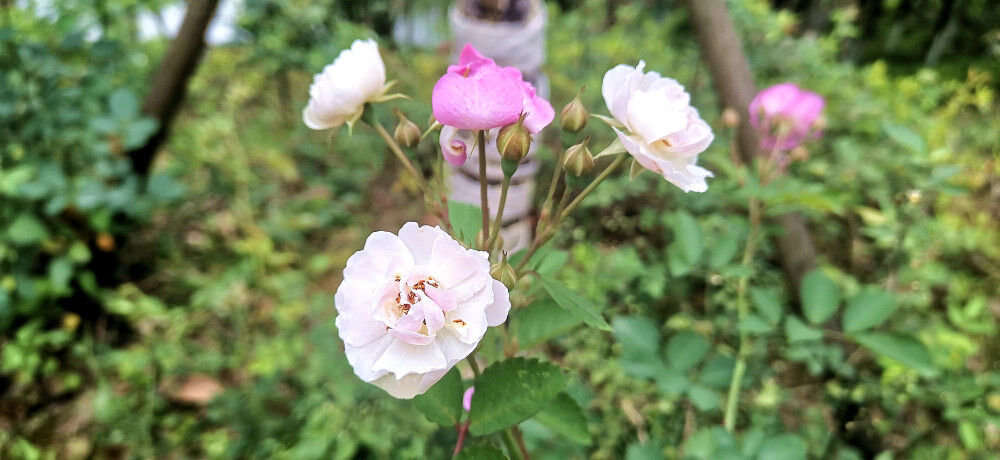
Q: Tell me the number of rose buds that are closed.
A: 5